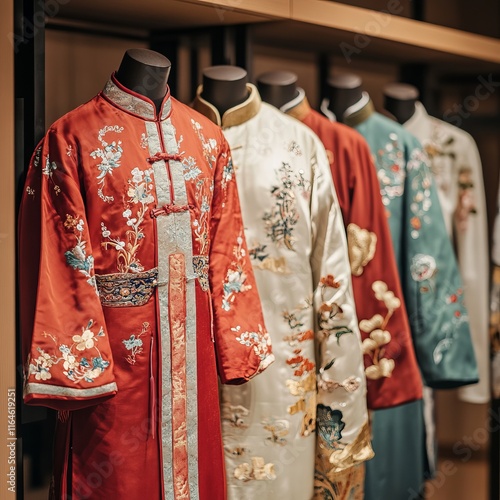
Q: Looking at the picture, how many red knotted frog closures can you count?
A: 2